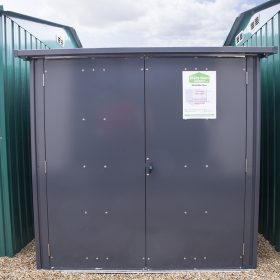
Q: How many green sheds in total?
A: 2